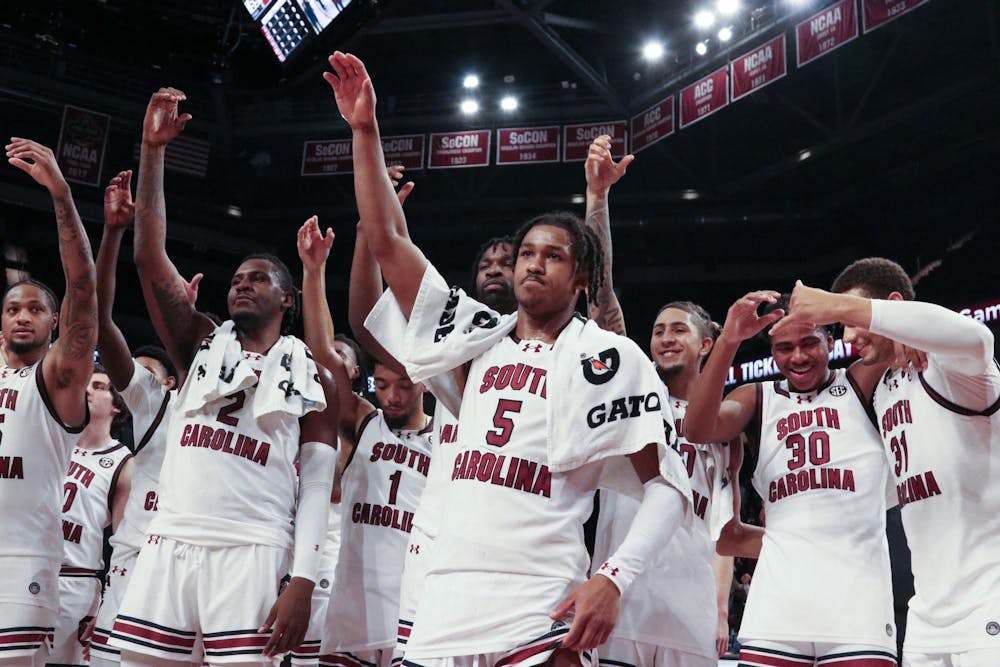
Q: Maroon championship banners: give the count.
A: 11